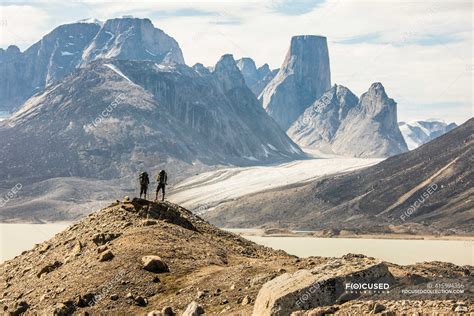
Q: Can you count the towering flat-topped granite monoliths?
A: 1